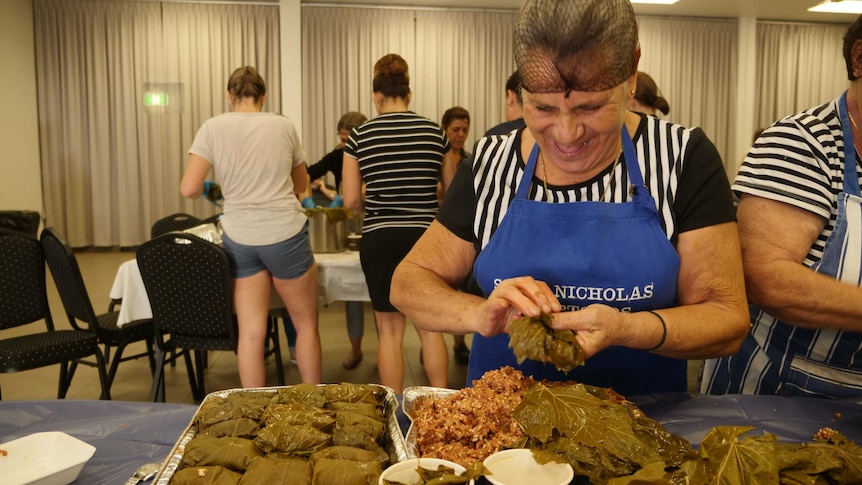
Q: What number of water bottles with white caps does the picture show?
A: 0